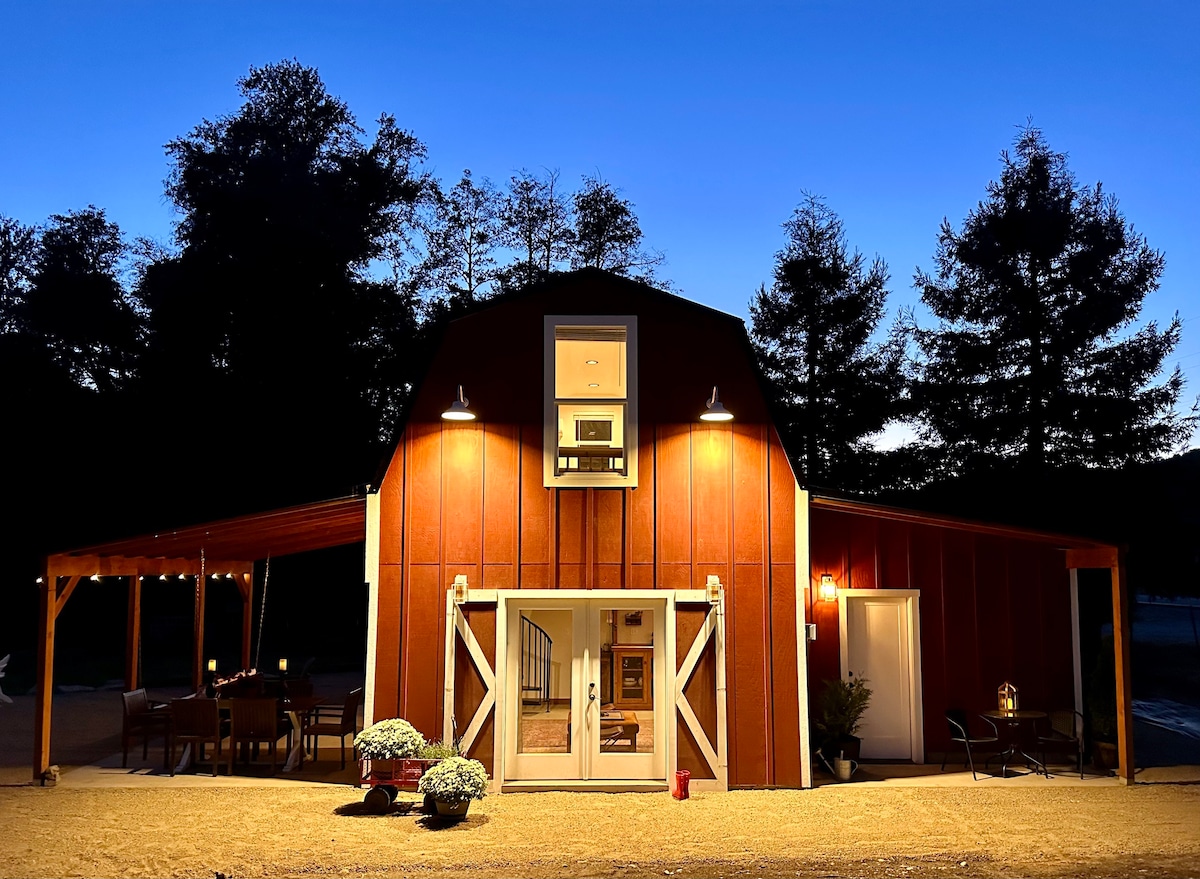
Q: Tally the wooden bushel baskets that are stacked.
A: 0